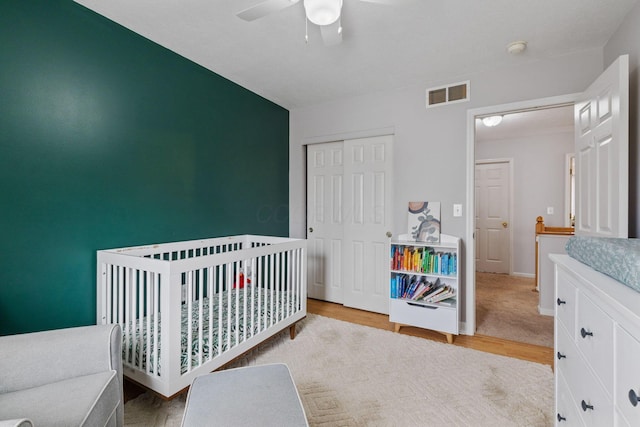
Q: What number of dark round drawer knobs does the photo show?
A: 6